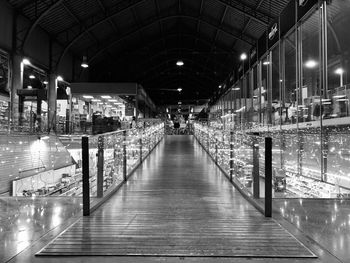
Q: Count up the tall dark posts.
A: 2